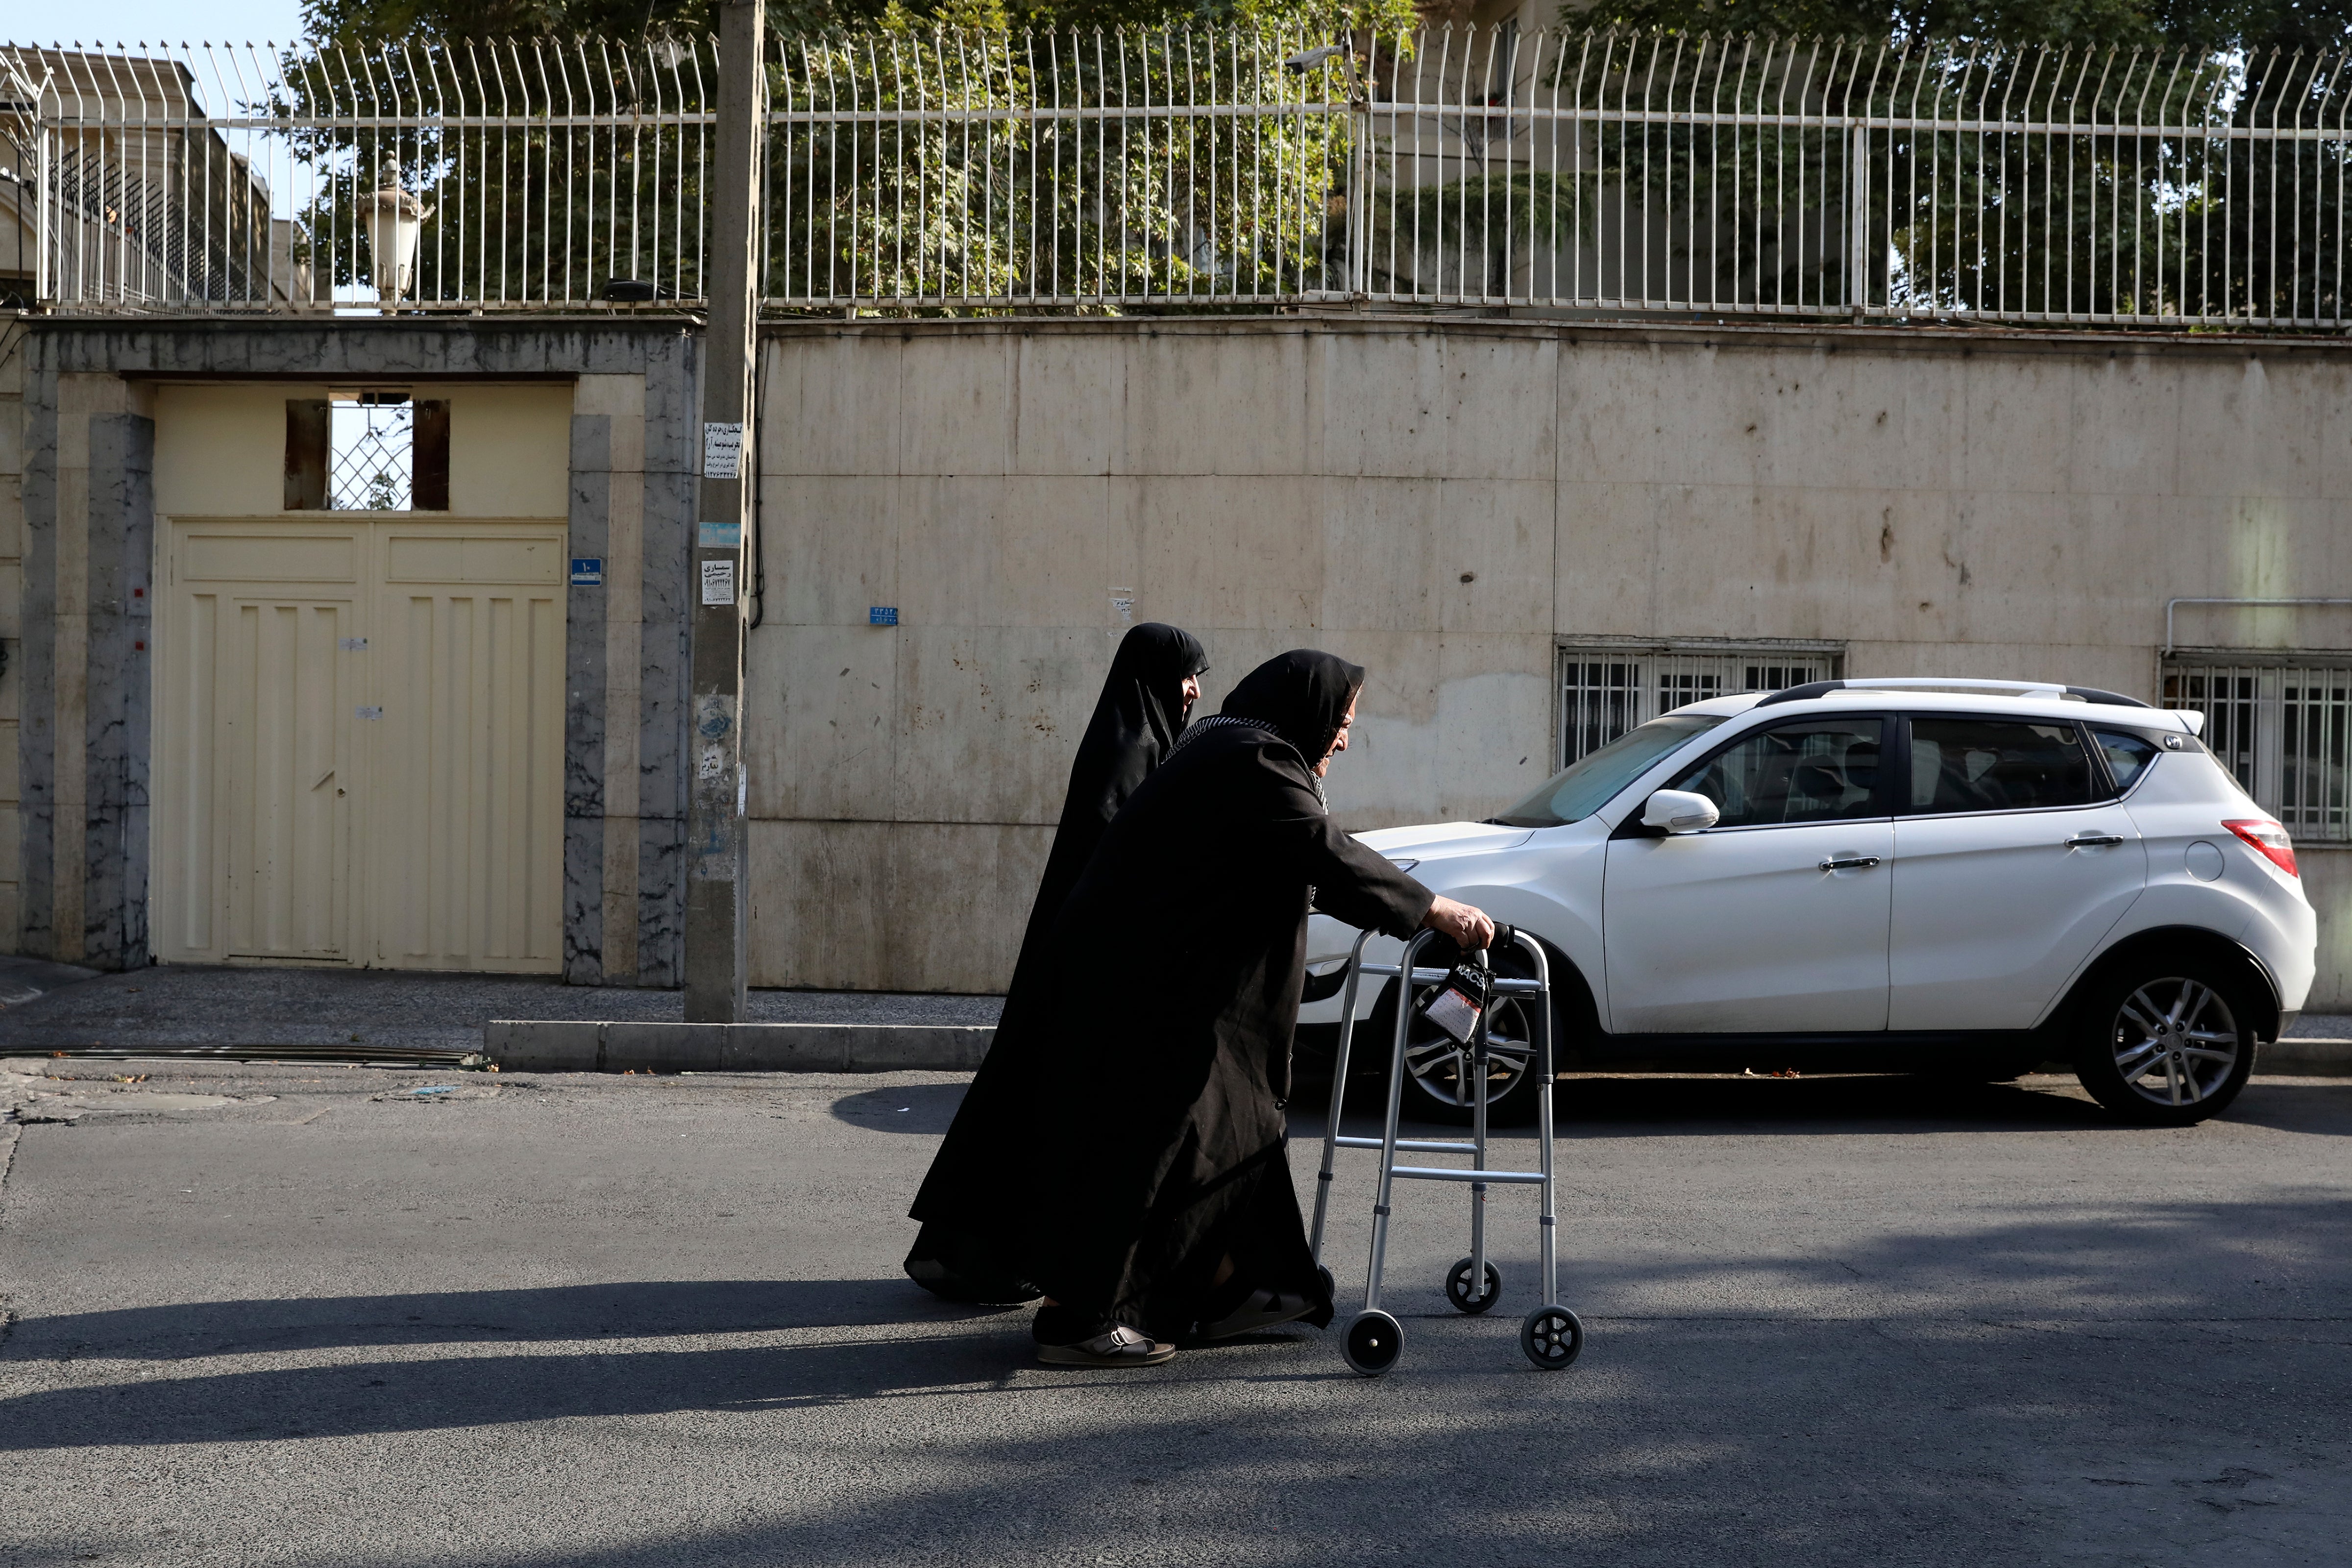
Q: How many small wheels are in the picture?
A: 4